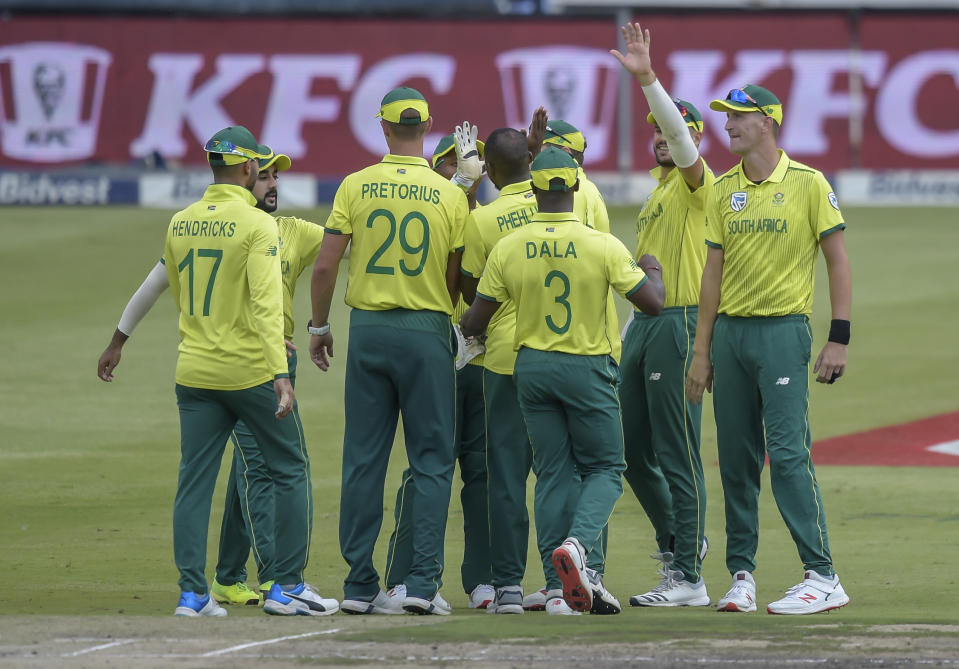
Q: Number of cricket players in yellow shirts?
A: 9